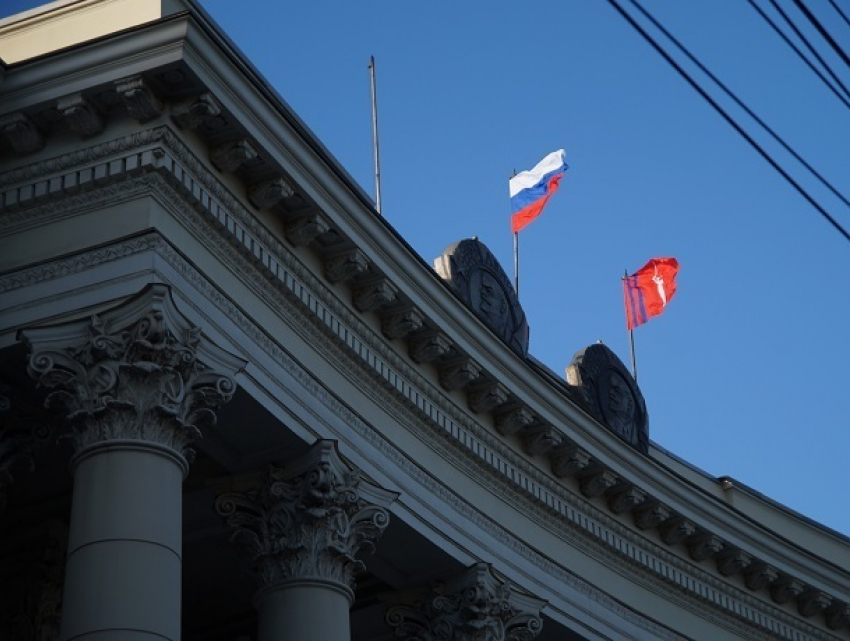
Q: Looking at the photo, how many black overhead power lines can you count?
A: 6